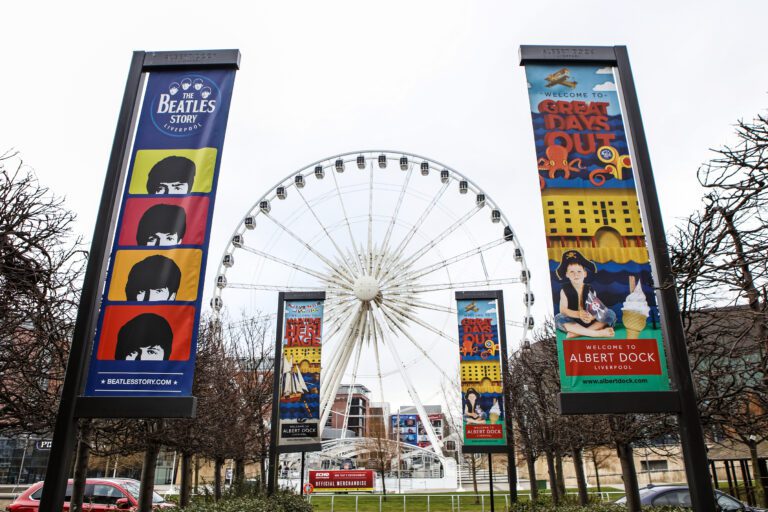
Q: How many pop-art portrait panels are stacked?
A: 4